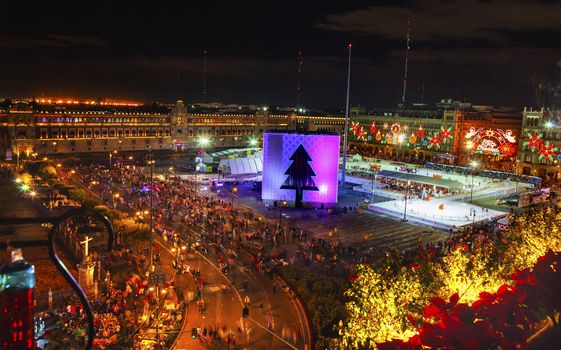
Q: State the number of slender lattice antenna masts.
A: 3